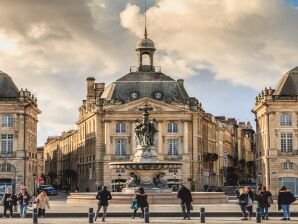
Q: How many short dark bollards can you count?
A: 5